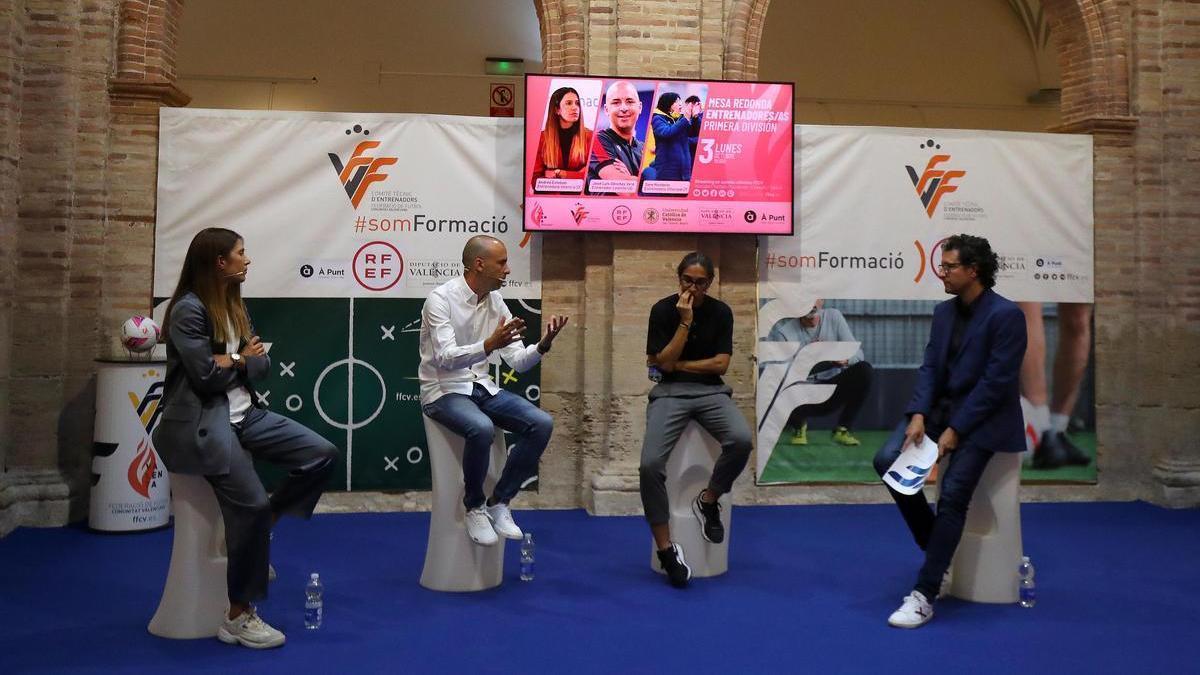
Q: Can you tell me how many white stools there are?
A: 4